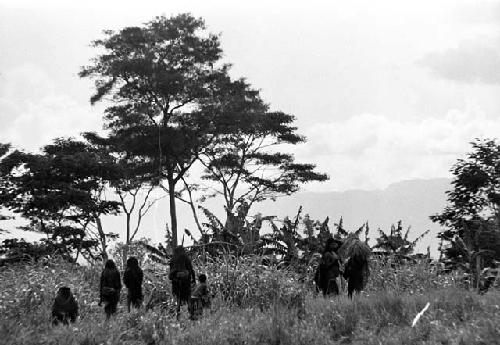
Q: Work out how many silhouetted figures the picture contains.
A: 7